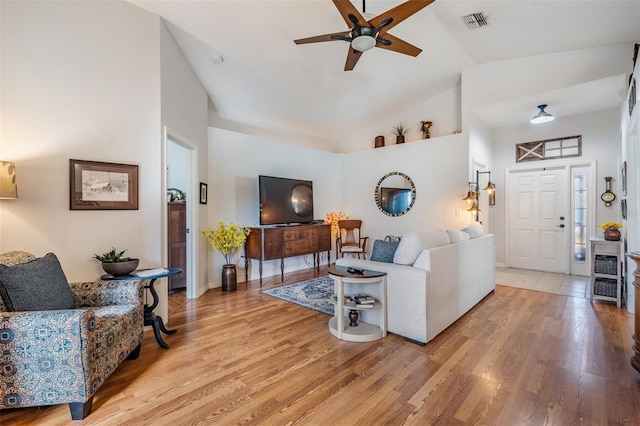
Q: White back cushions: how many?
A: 3